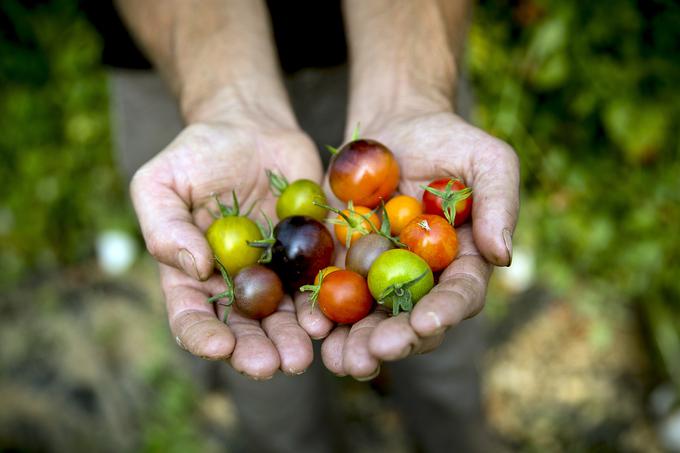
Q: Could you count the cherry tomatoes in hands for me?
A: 13